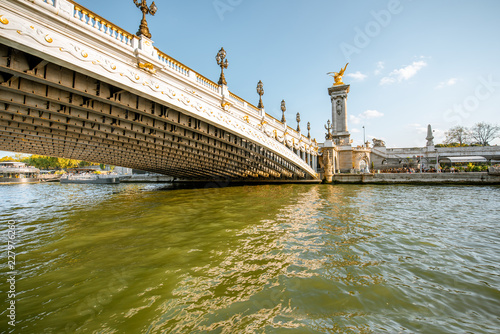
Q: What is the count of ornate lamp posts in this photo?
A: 7